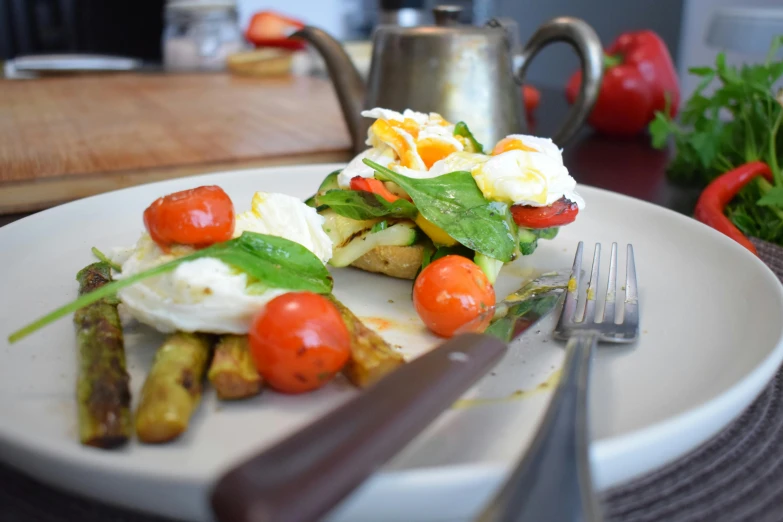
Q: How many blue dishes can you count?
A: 0